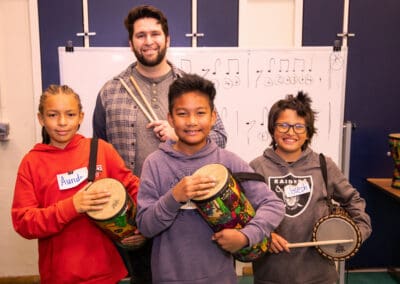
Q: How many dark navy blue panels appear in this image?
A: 5